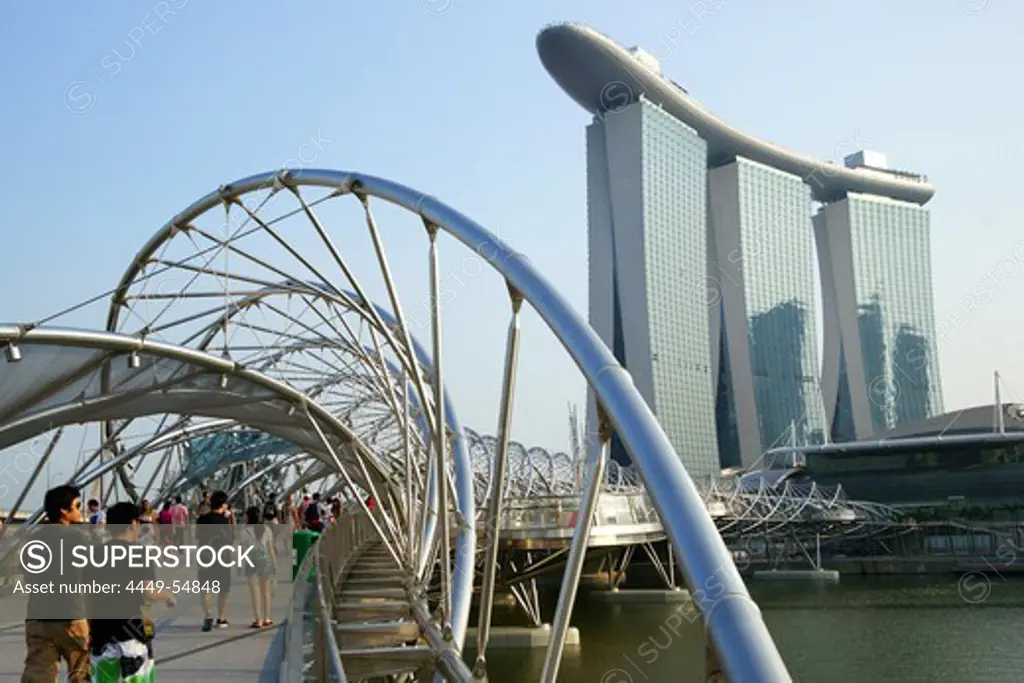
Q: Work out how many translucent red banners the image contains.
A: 0